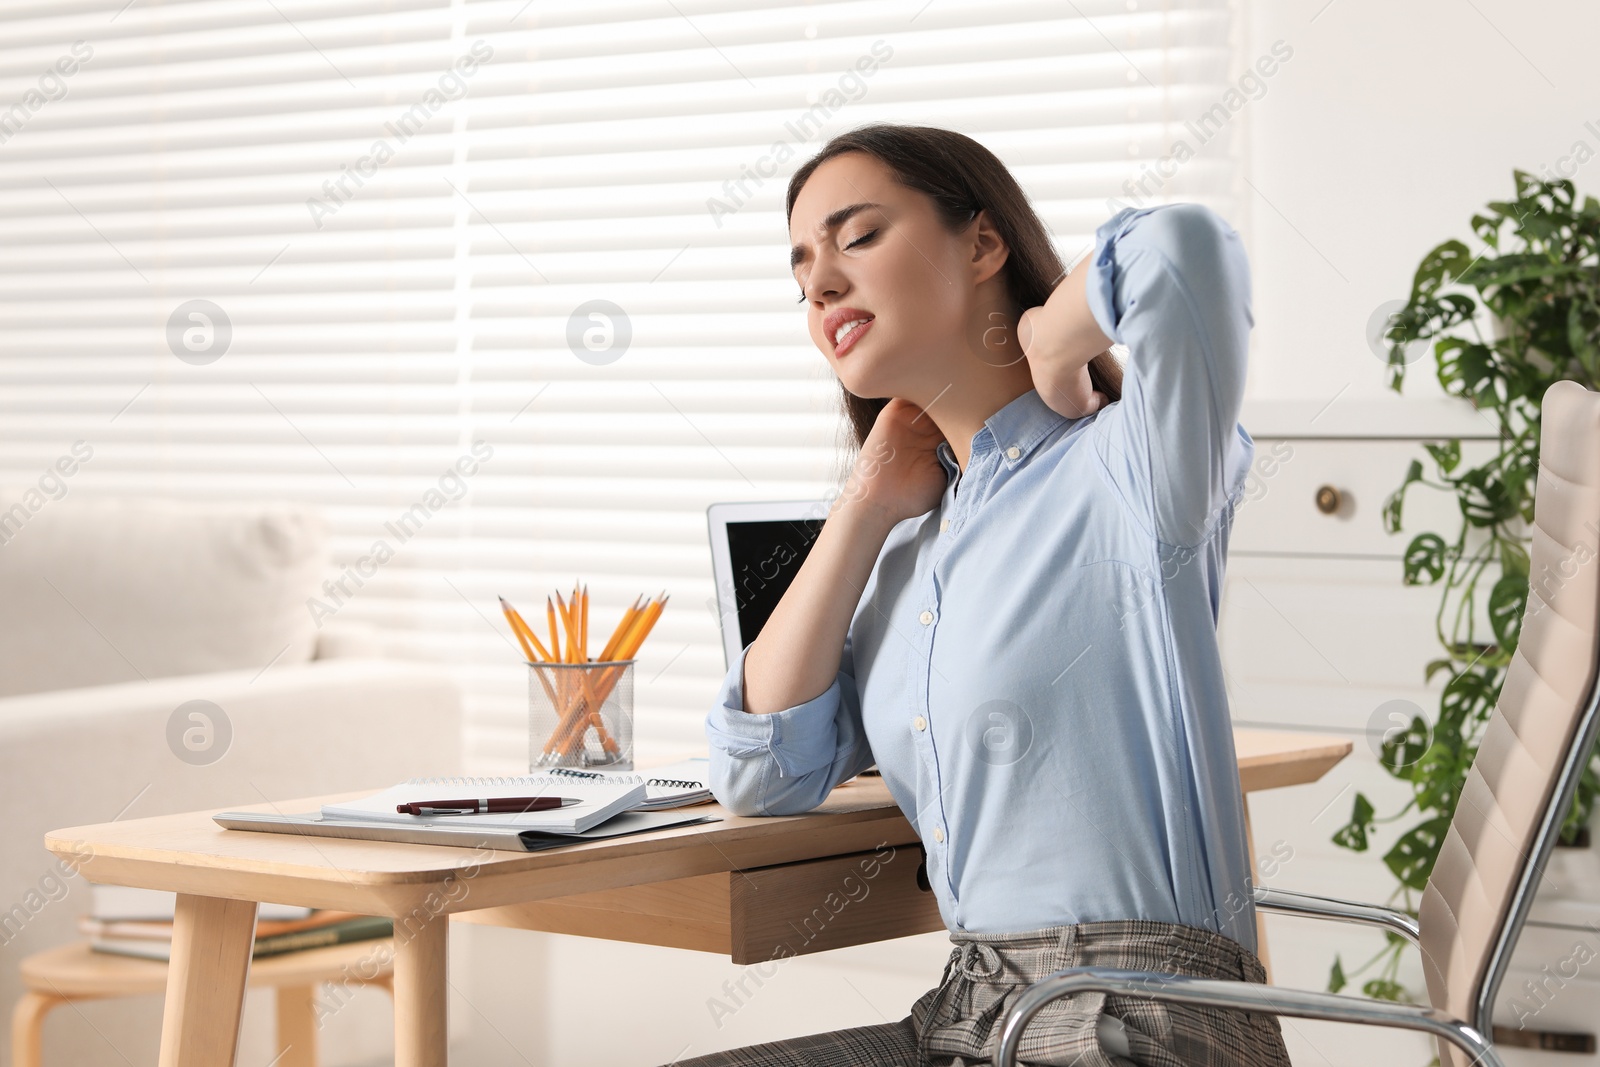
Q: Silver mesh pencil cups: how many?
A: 1